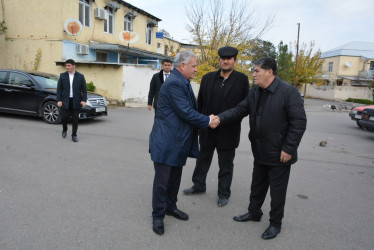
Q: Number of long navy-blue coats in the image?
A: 1